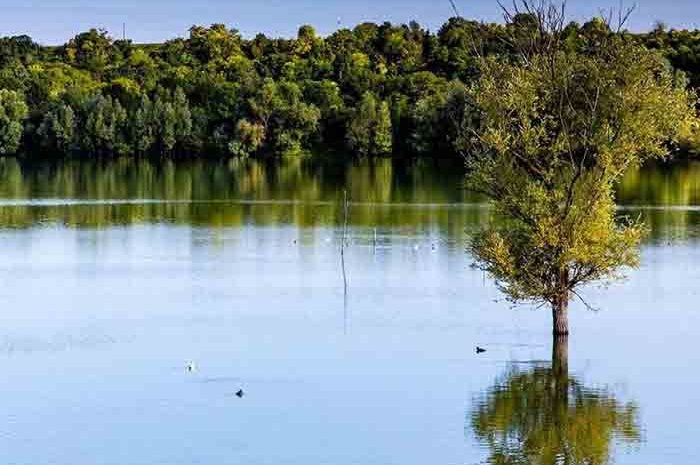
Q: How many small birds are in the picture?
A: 3